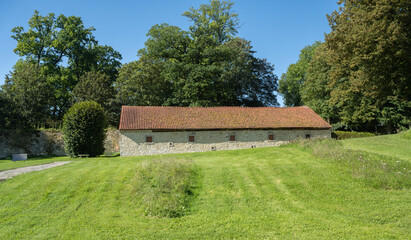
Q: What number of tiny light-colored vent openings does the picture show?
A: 3